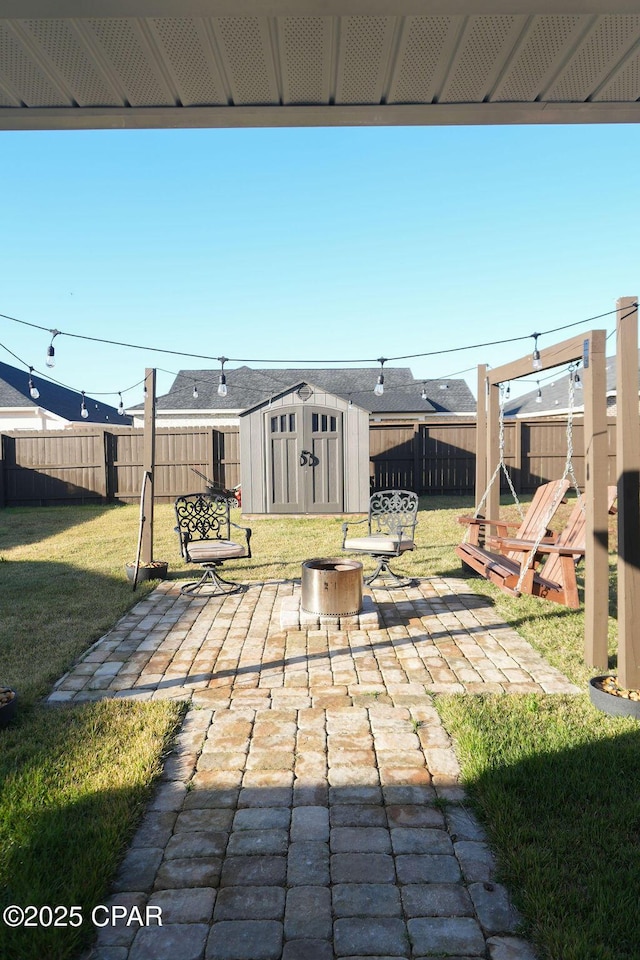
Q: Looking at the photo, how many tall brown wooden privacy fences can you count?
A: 1